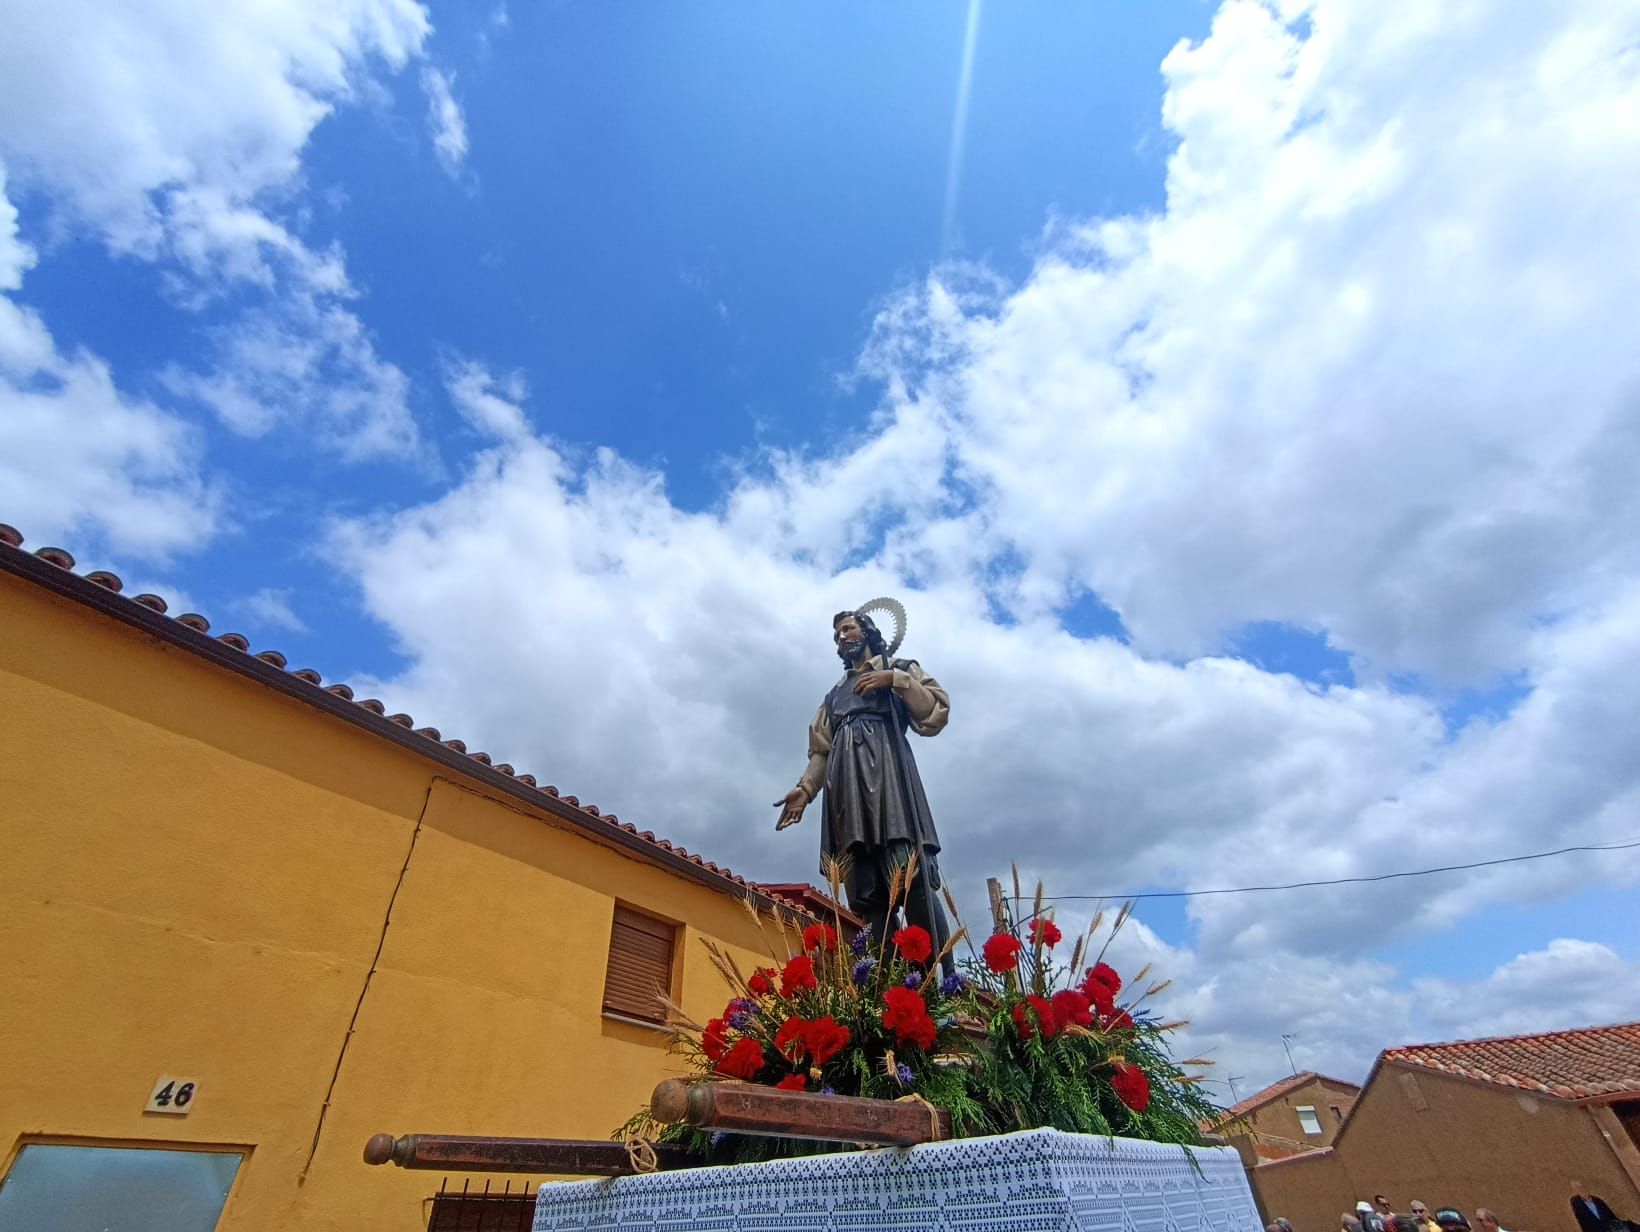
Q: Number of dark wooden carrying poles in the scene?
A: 2